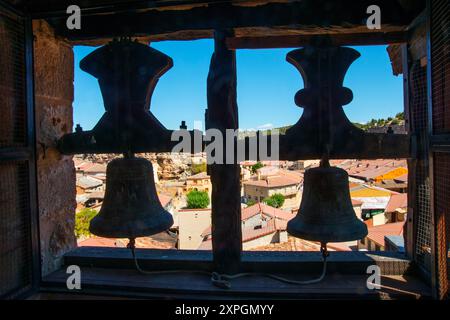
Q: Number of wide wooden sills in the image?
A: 1